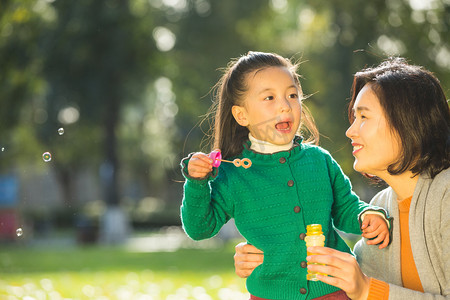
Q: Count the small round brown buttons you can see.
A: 6